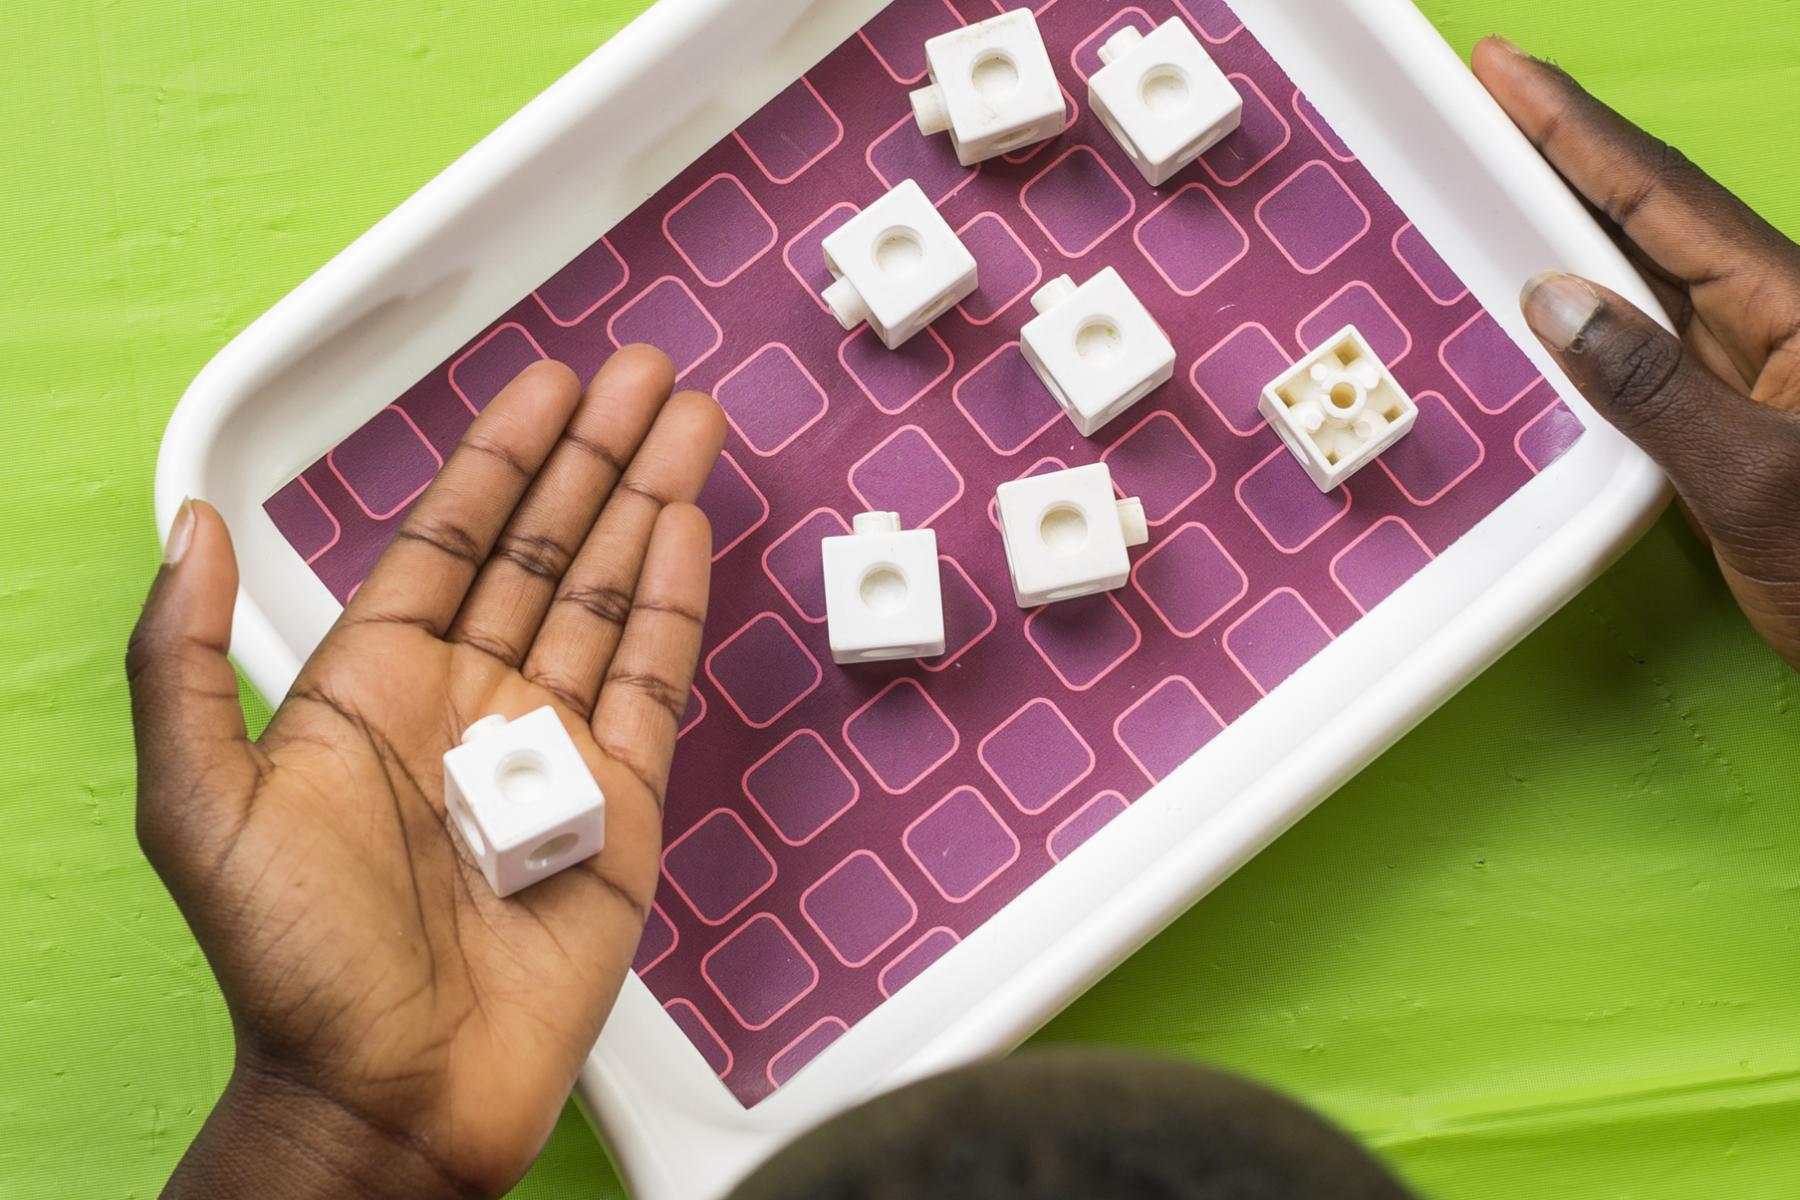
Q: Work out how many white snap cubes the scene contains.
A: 8